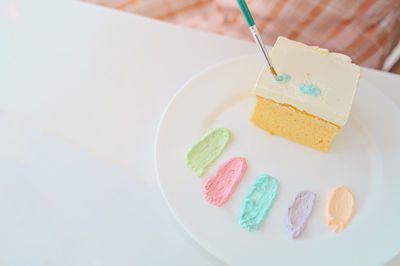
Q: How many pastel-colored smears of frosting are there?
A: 5